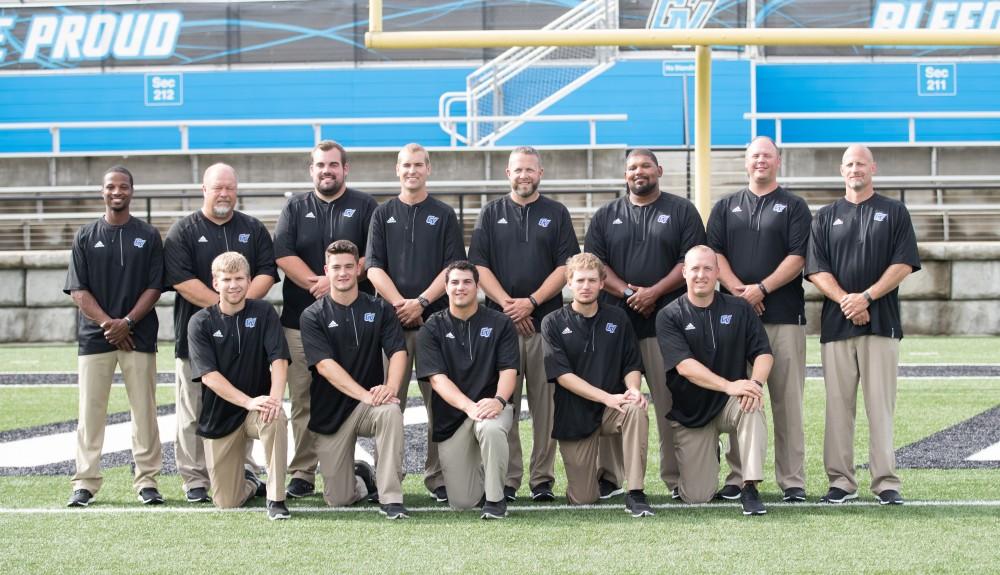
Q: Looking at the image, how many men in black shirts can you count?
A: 13